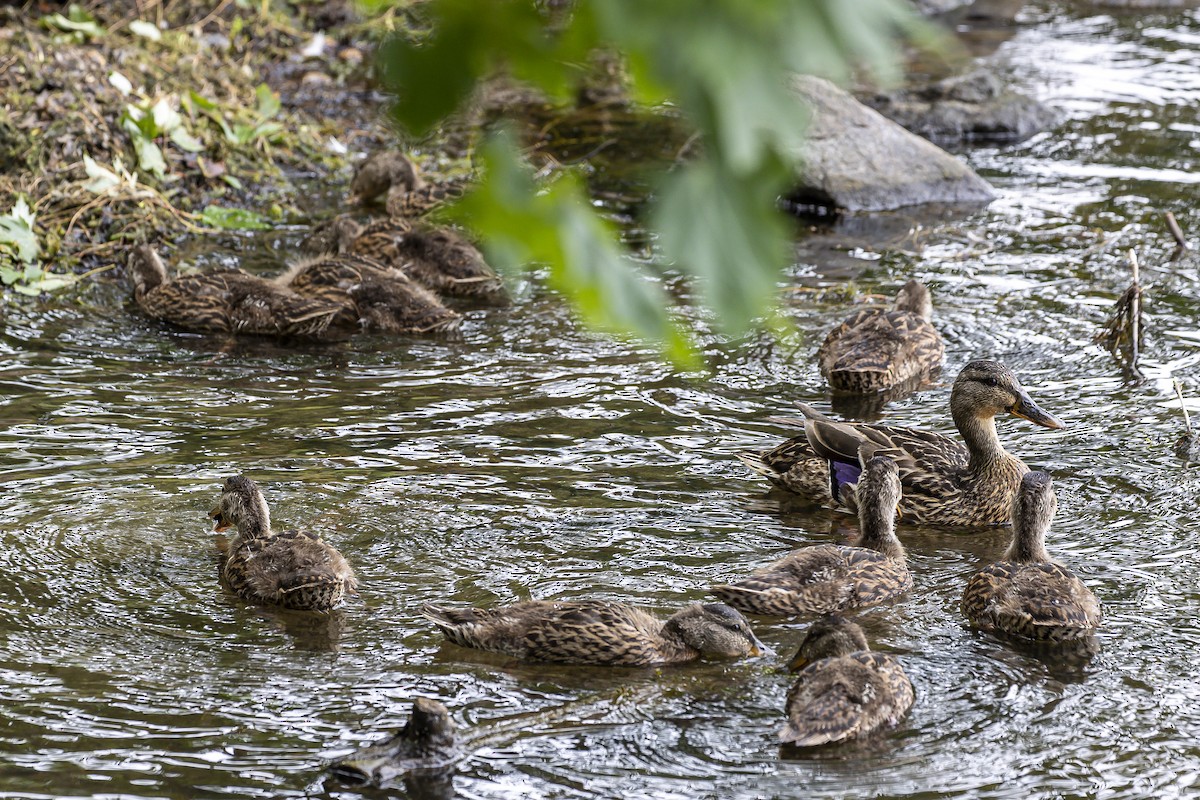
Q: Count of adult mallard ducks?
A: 1